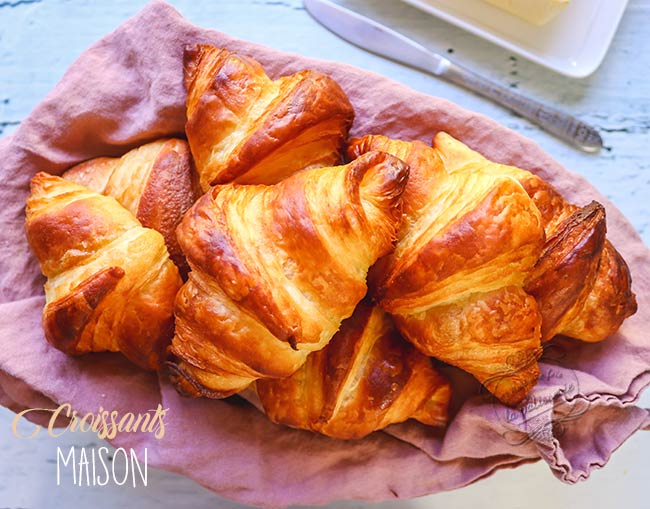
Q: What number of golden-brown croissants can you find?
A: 7